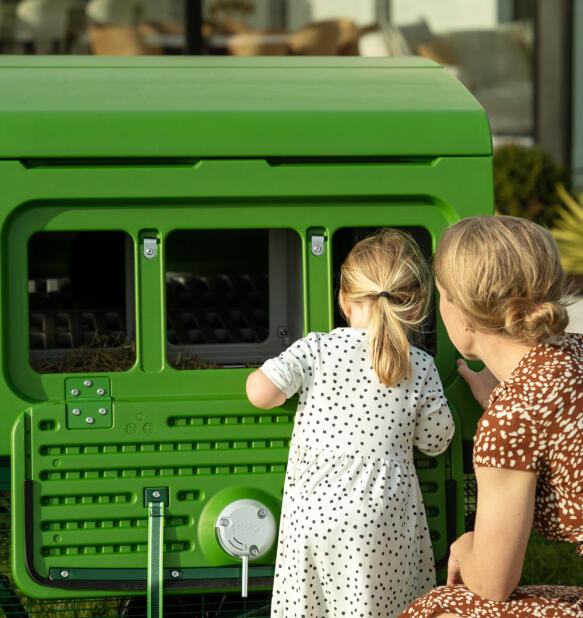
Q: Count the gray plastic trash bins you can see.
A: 0